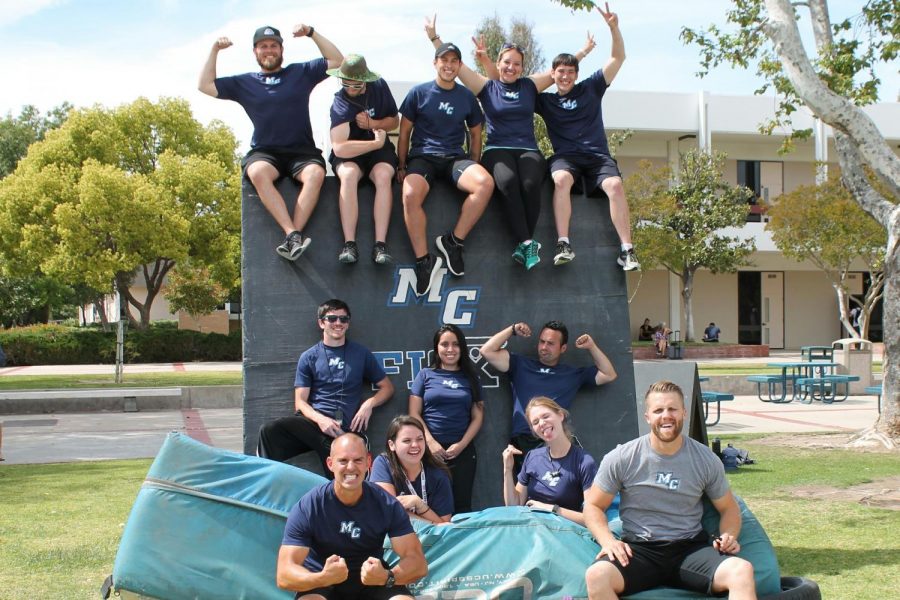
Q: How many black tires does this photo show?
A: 1